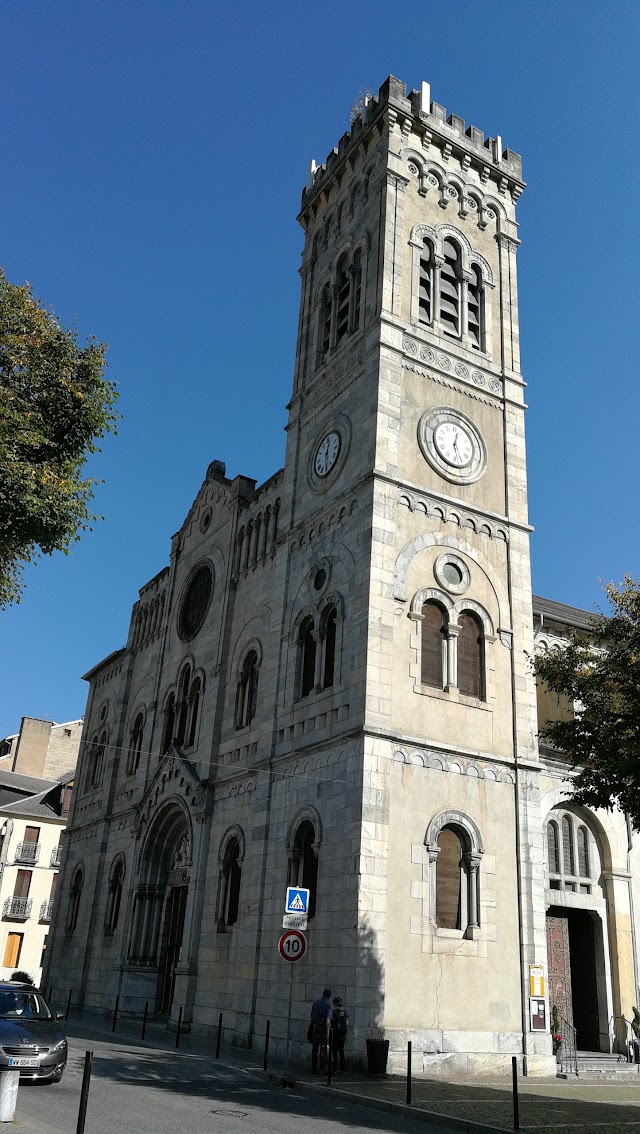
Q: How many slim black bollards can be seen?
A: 11